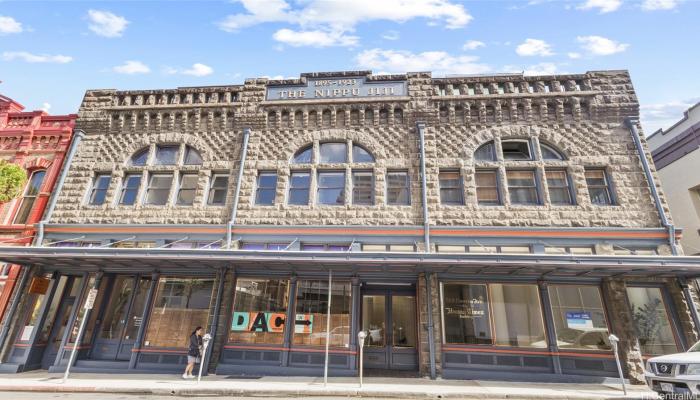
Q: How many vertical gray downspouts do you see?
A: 4